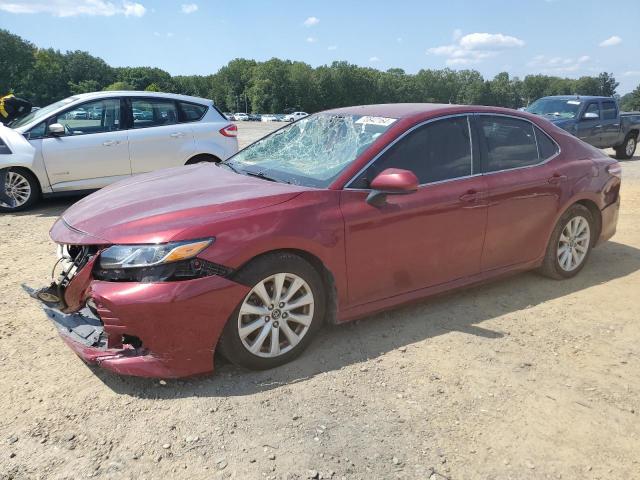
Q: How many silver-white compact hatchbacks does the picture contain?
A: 1